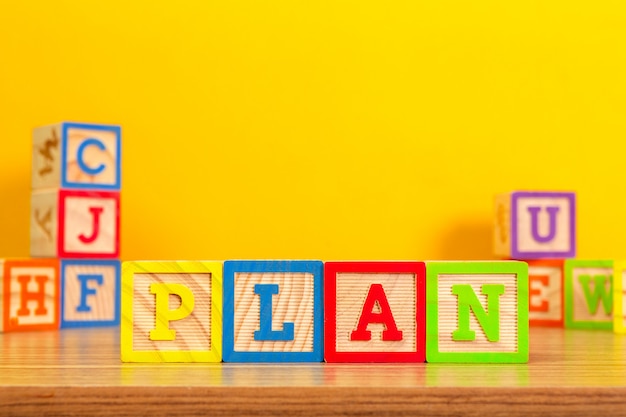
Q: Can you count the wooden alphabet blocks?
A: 12